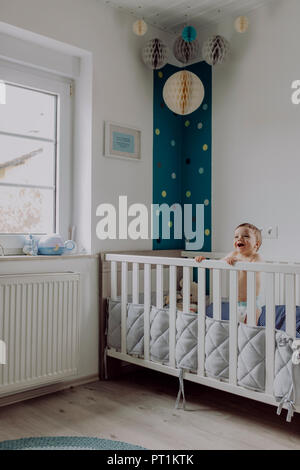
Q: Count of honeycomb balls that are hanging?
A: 7